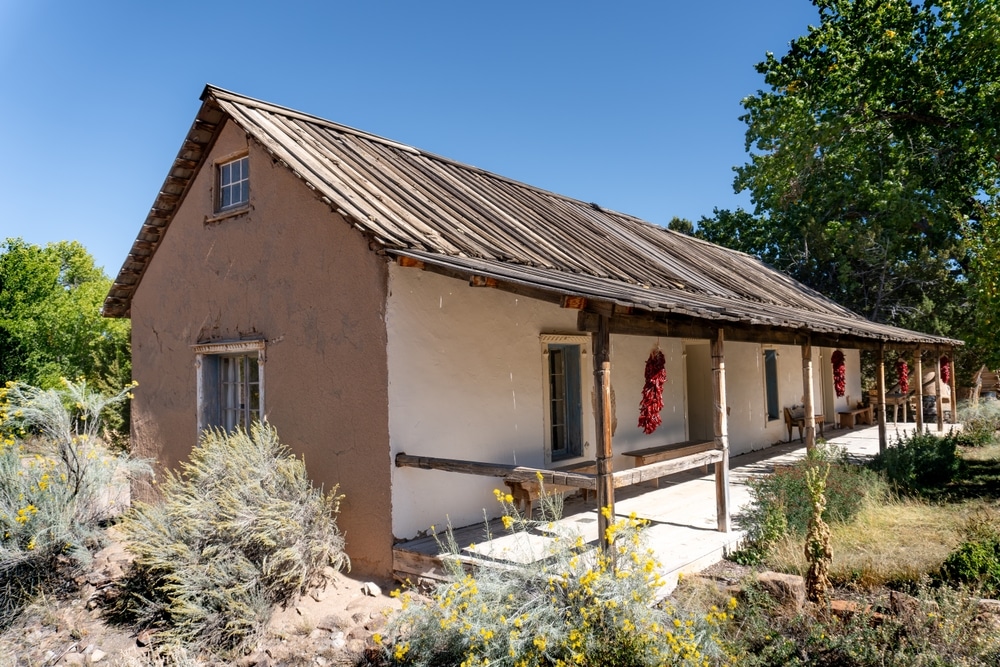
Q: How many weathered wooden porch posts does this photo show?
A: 7